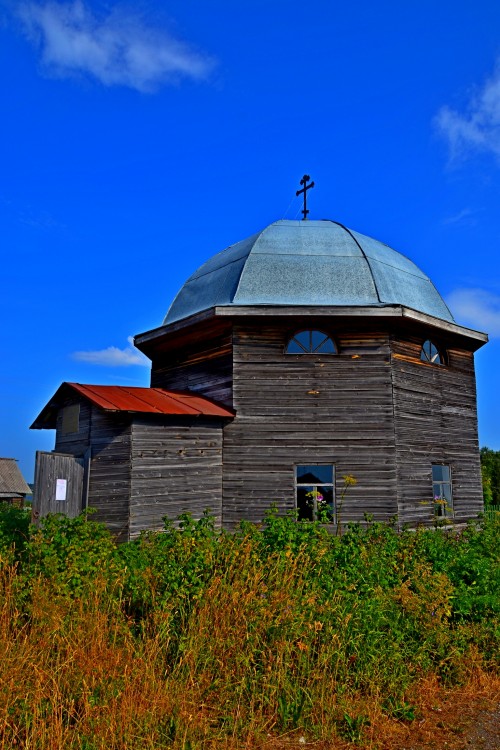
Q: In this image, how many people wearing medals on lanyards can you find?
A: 0